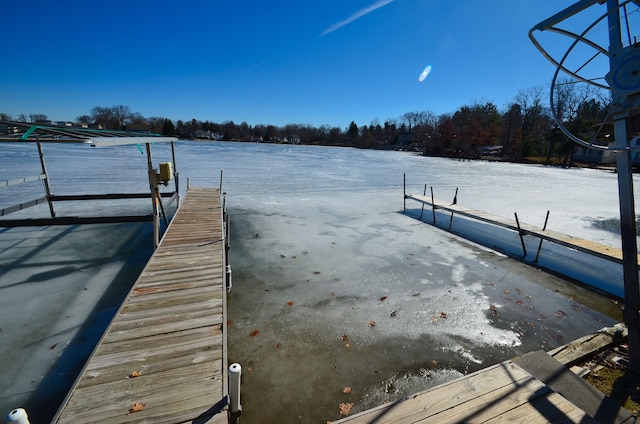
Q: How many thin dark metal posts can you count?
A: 6